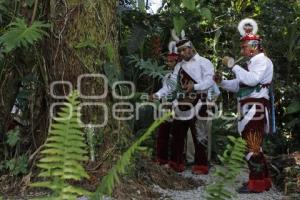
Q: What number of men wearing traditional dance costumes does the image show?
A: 3